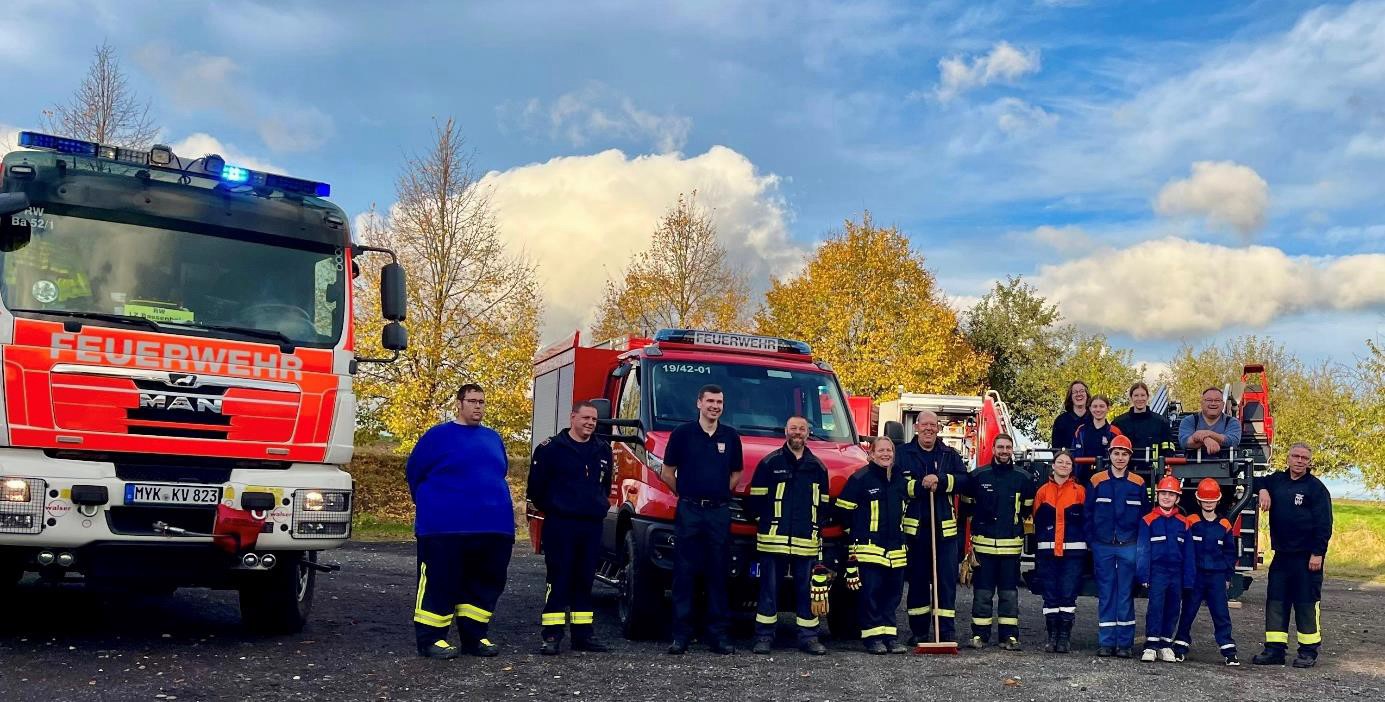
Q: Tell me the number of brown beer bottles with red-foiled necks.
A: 0